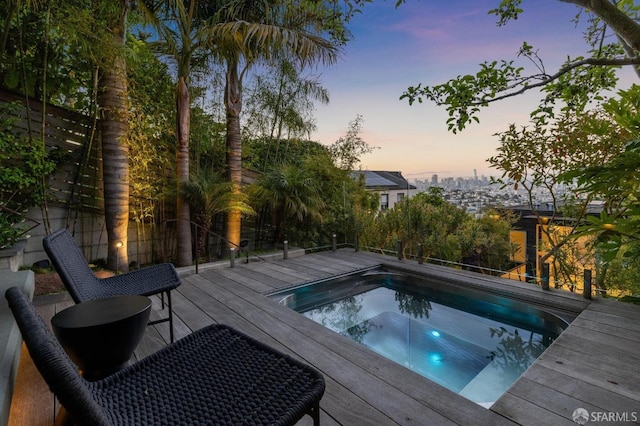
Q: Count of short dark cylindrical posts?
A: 8